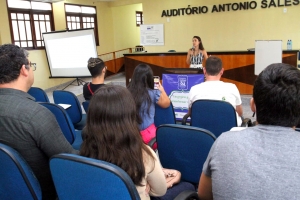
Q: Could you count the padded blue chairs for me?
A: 9